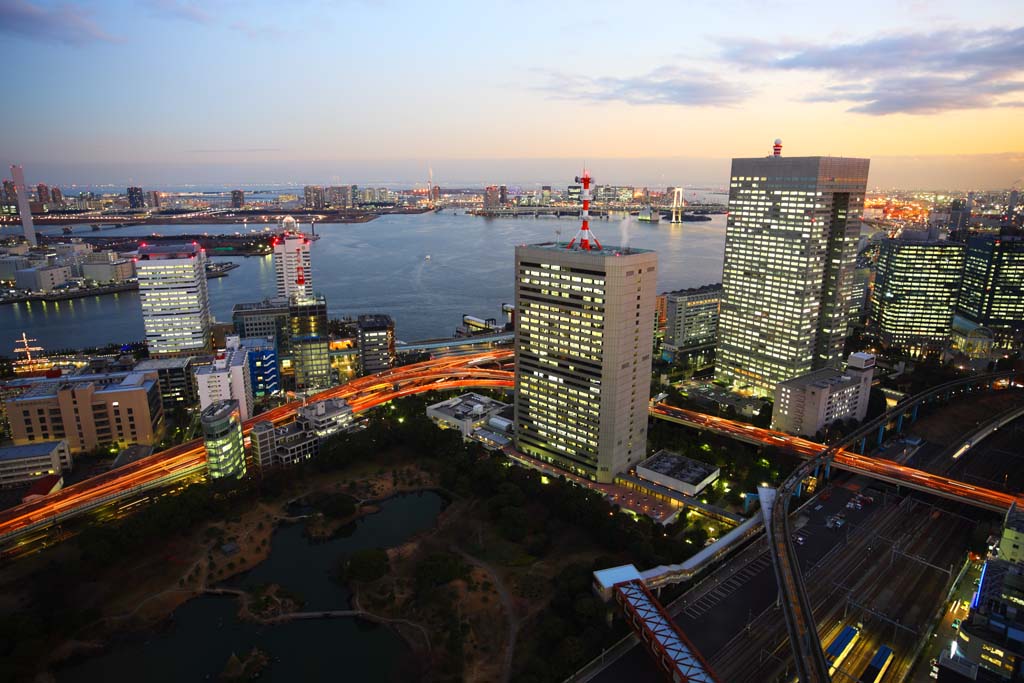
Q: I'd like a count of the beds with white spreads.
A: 0